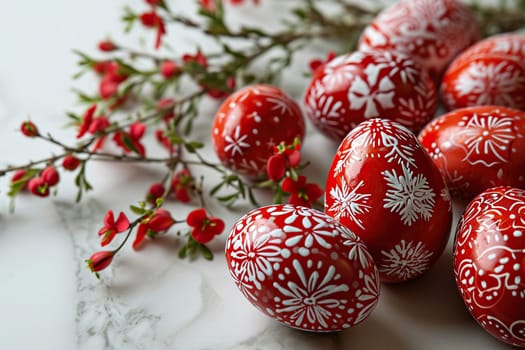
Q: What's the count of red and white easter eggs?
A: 8